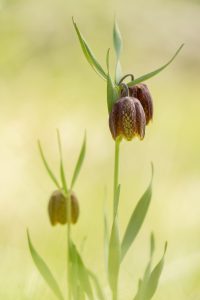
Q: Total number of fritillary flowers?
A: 3